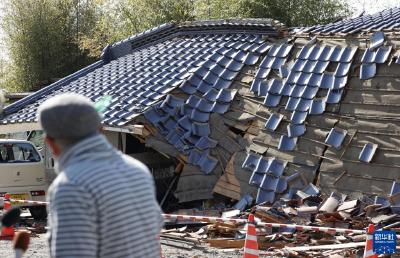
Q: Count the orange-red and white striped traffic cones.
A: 3